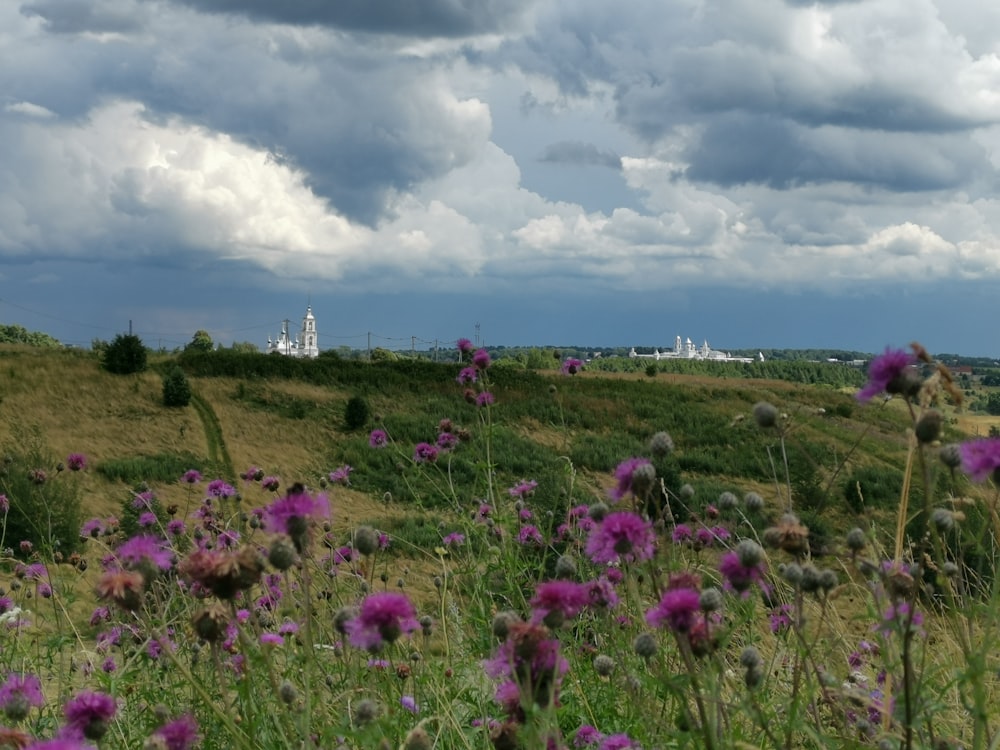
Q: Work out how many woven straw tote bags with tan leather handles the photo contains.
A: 0